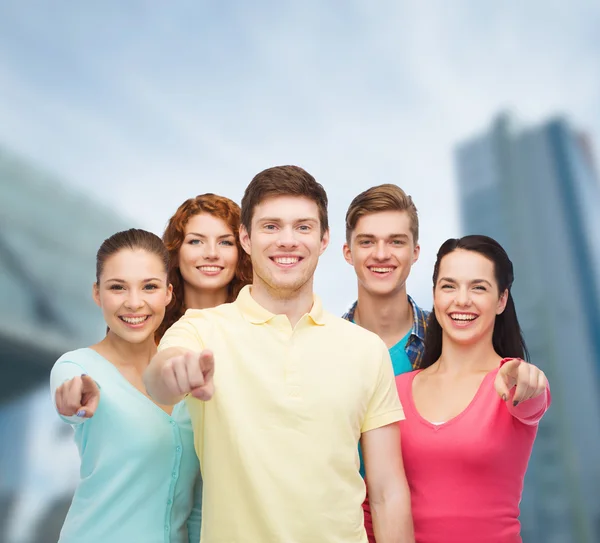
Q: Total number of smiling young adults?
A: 5